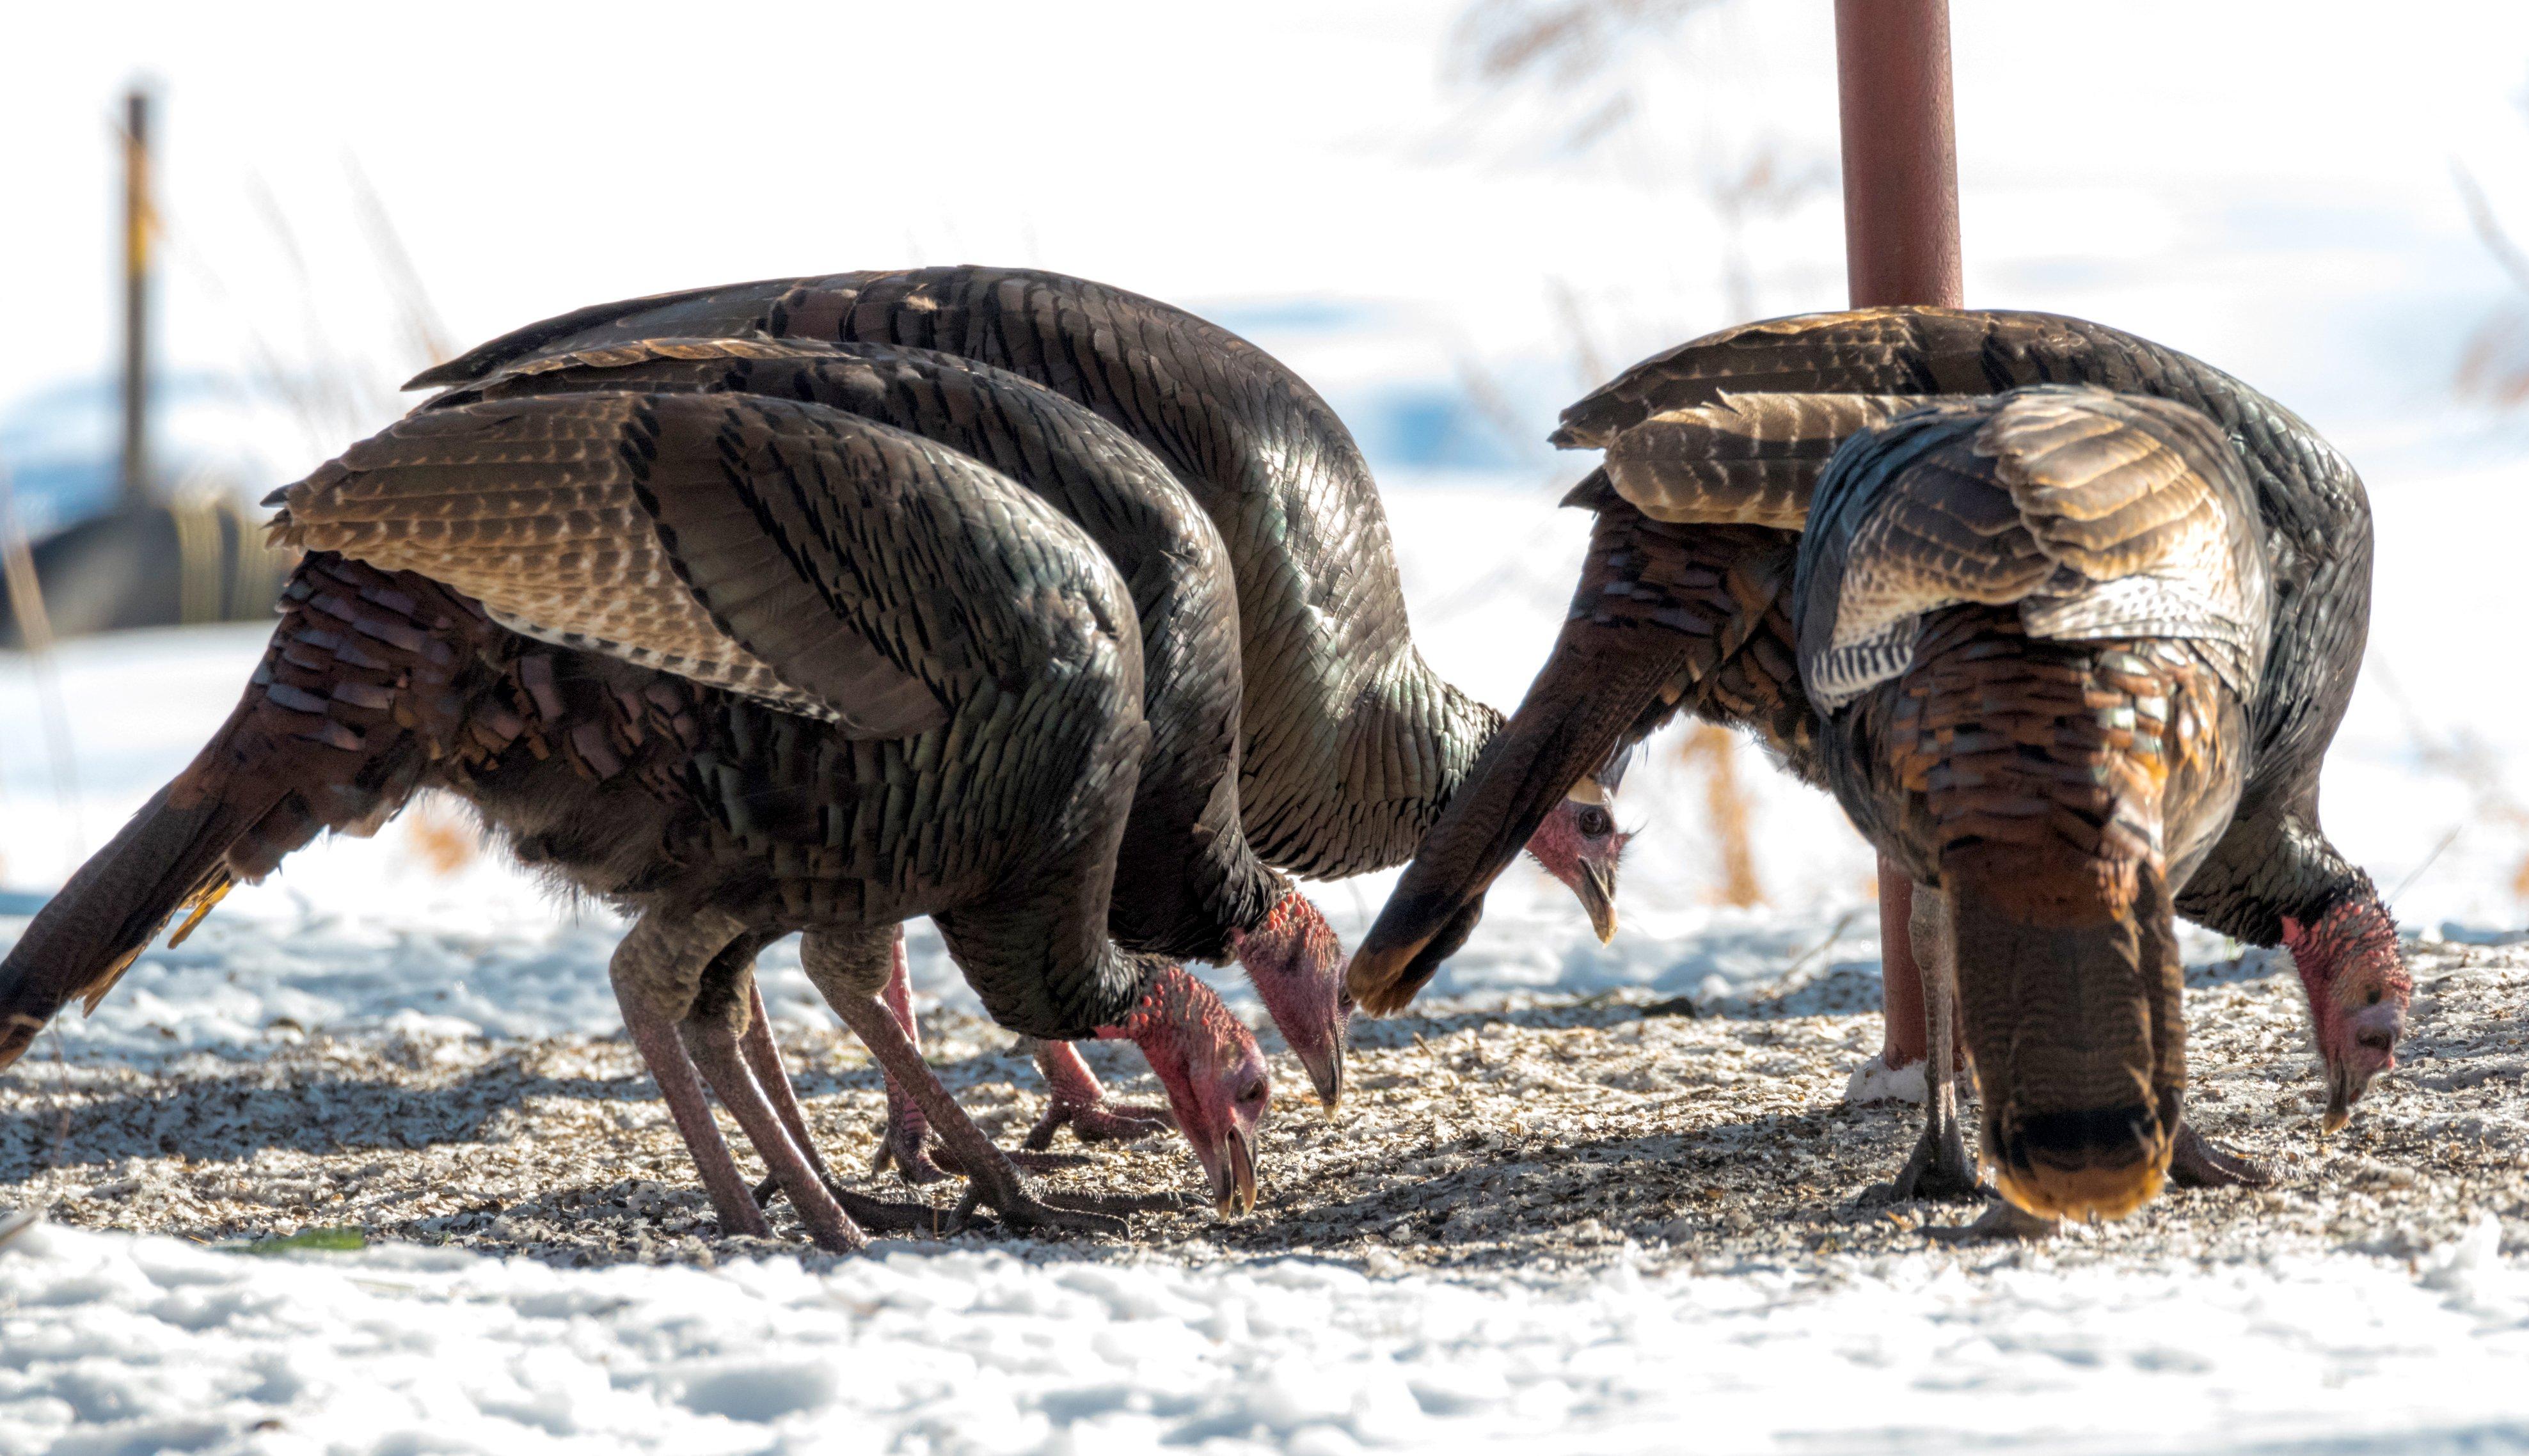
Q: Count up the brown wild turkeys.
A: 5